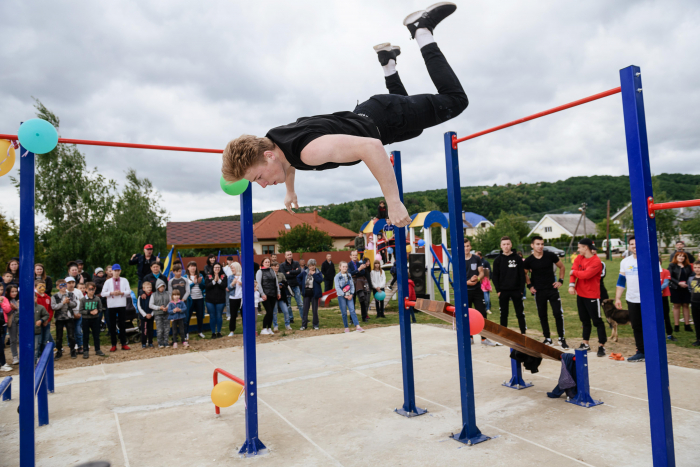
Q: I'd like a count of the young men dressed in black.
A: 4